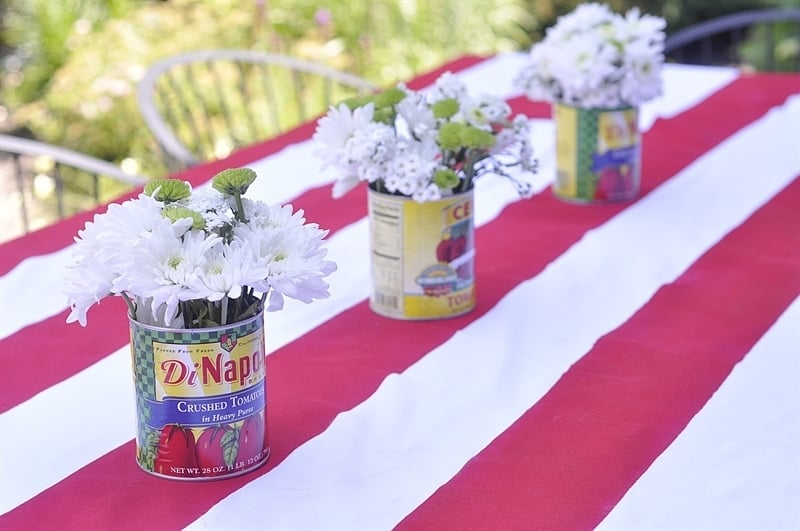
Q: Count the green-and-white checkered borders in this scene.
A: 2